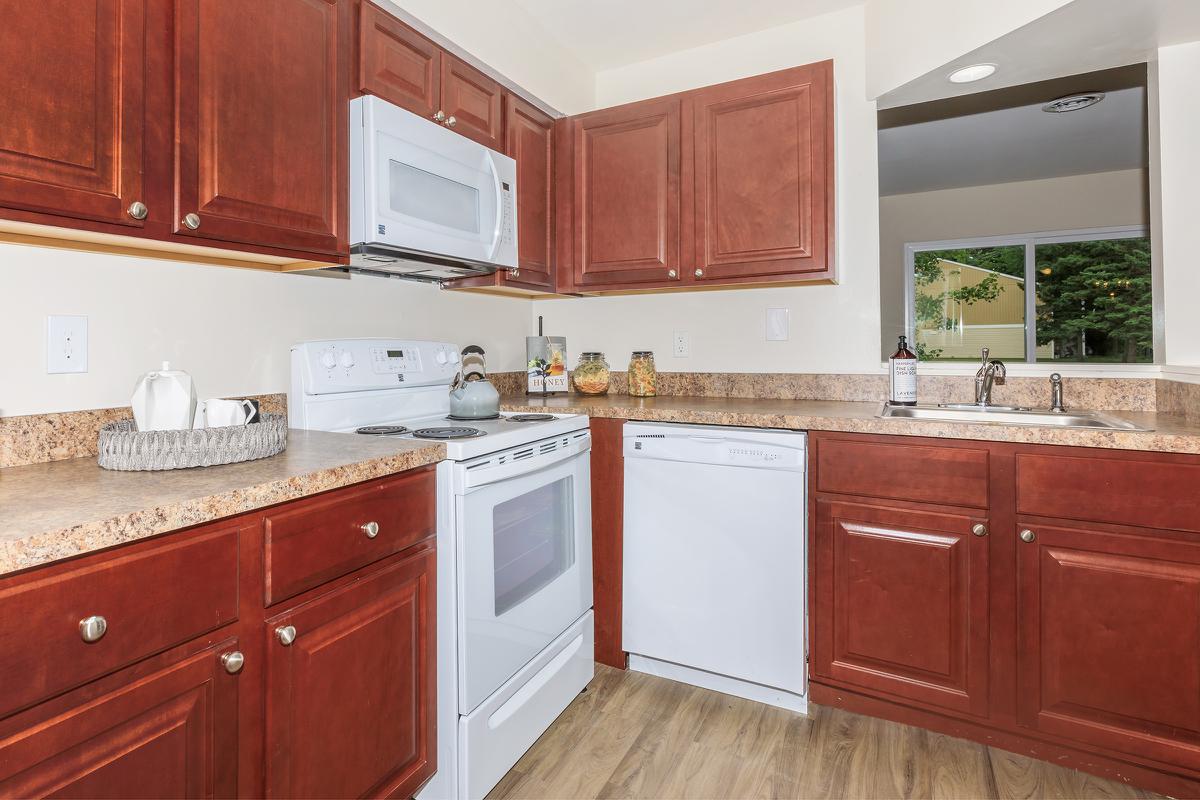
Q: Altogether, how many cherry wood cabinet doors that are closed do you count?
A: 11